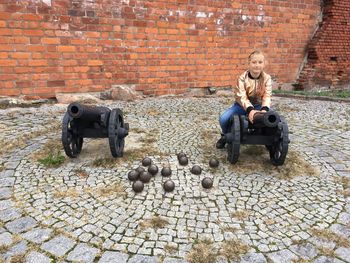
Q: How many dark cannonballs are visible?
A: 13